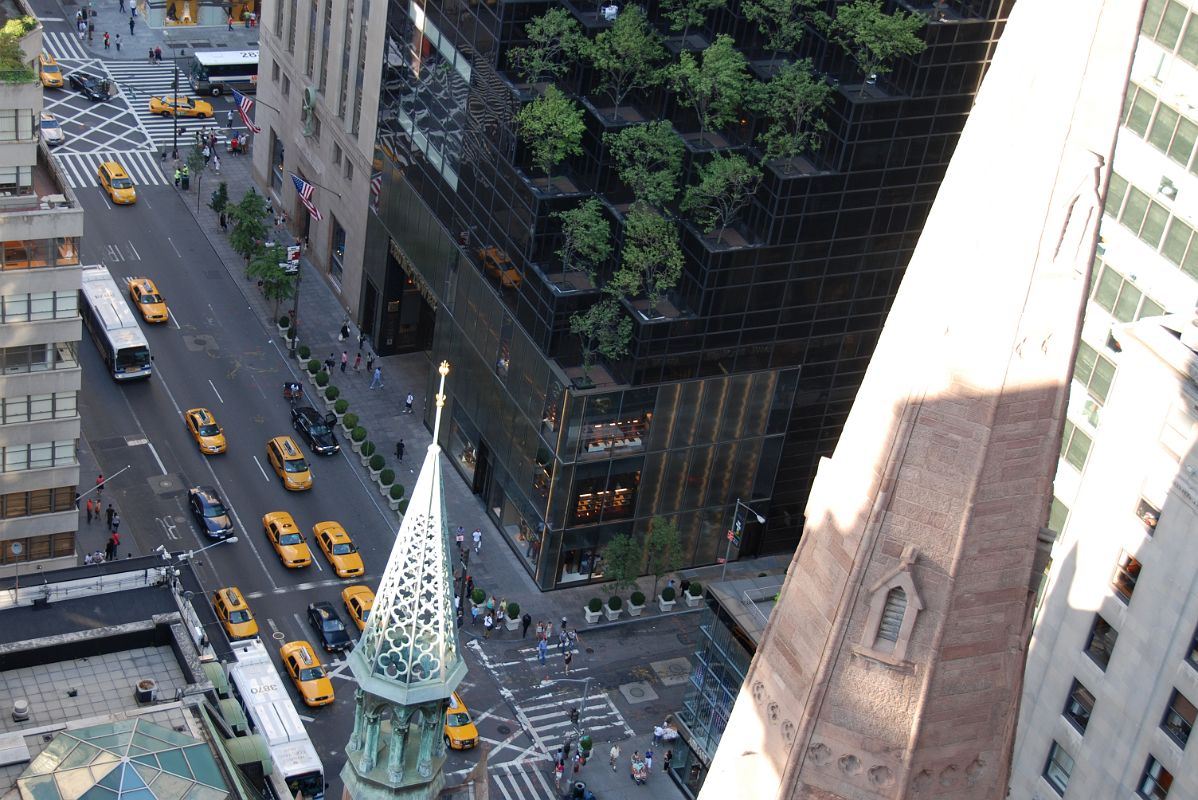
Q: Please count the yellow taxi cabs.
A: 12